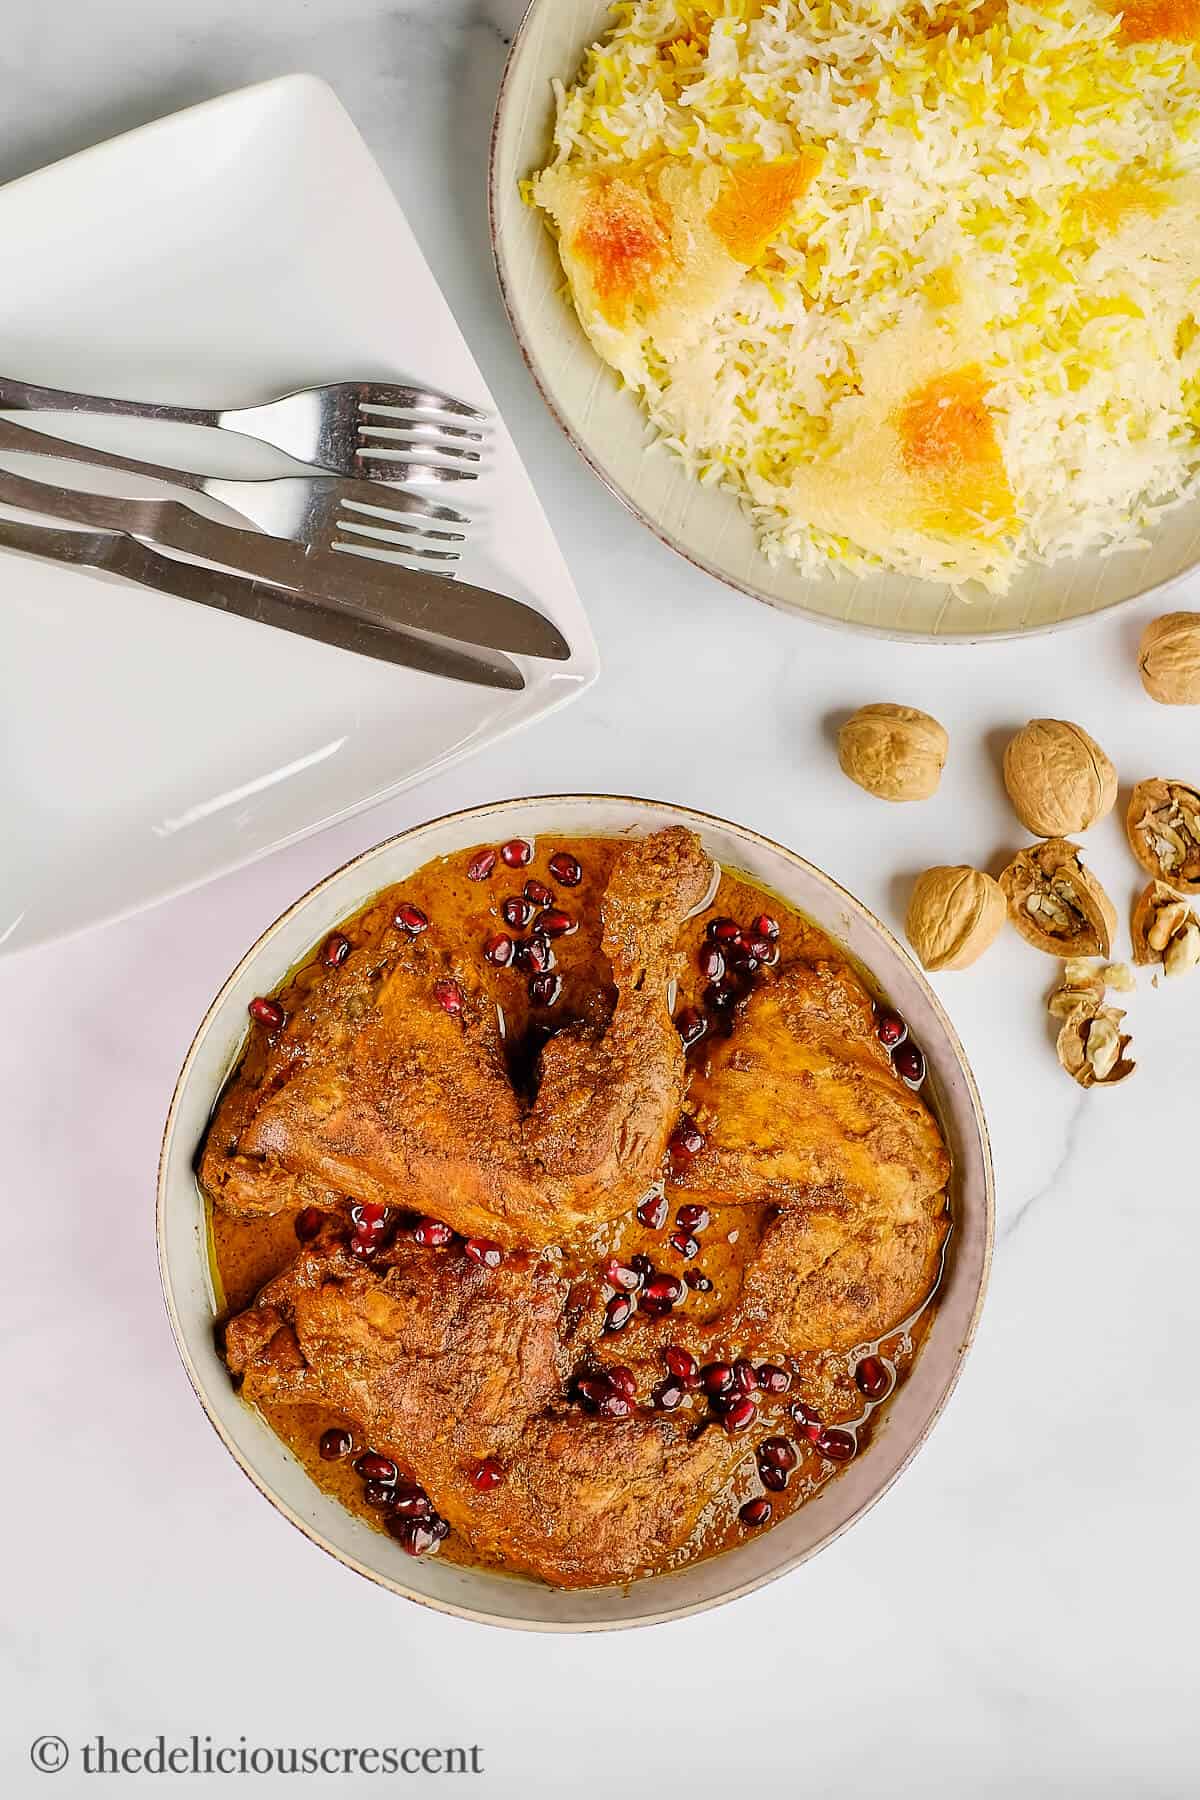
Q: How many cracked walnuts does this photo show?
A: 4